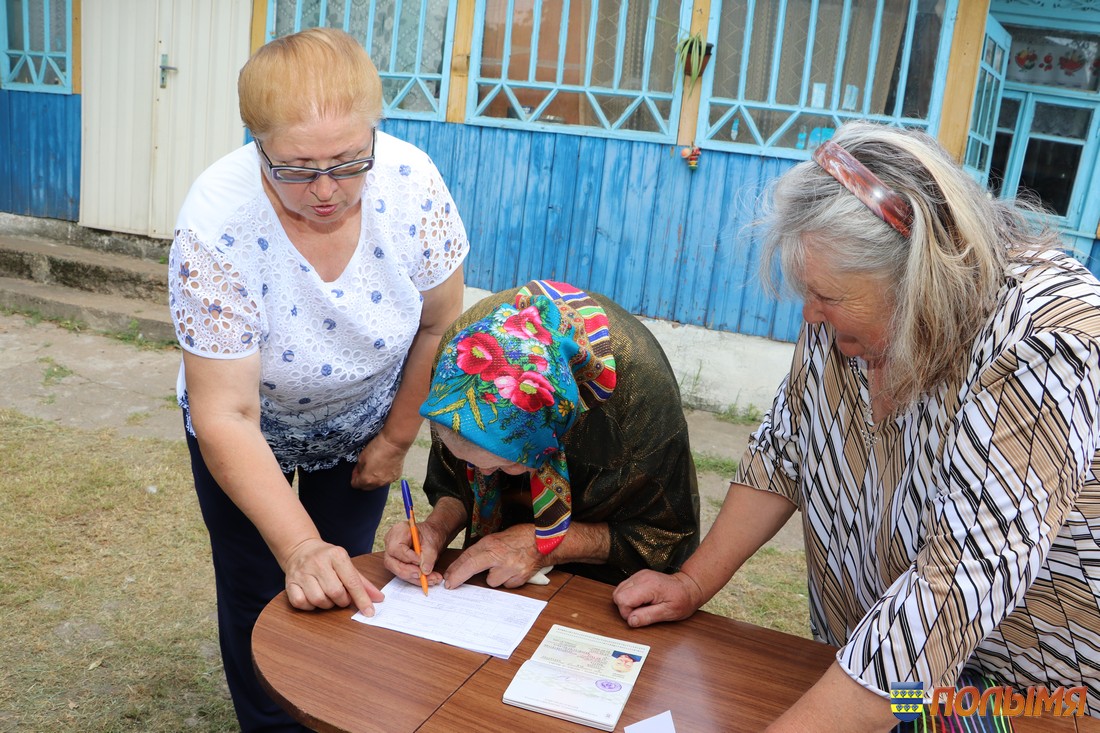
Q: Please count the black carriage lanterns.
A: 0